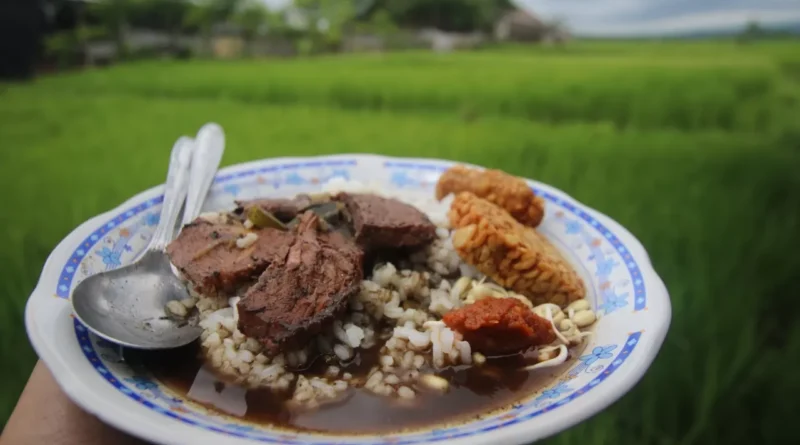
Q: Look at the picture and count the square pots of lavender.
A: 0